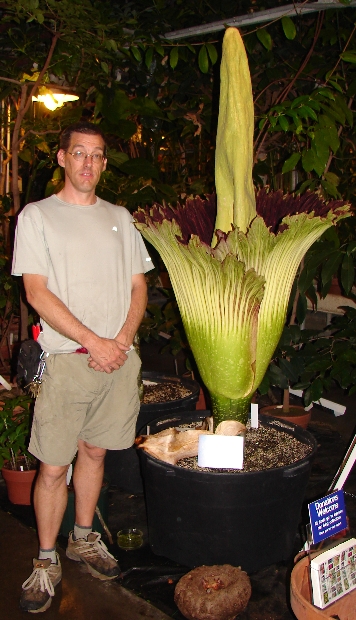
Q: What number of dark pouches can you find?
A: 1